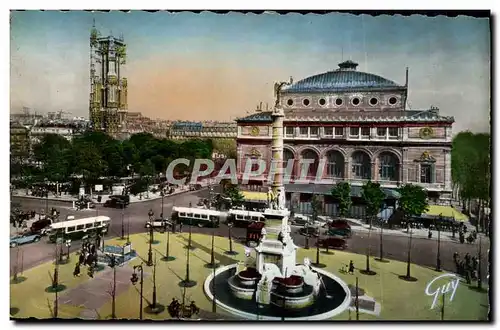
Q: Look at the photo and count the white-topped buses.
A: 3